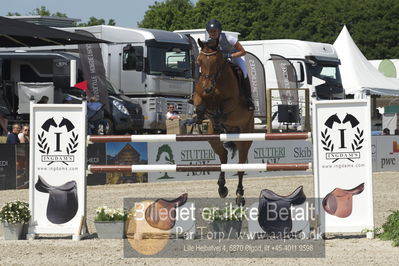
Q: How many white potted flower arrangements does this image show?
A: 3